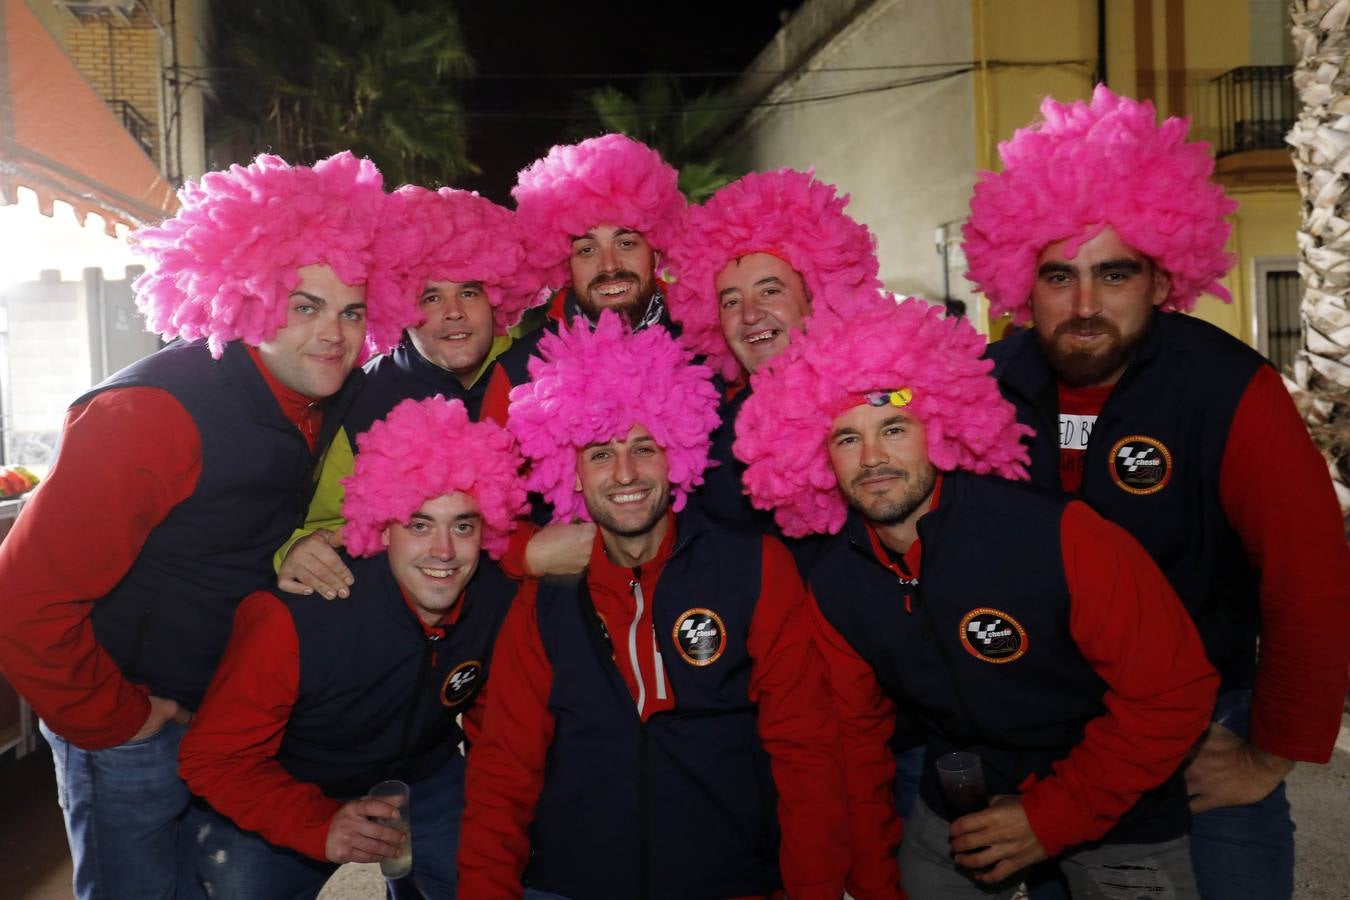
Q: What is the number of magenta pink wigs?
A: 8